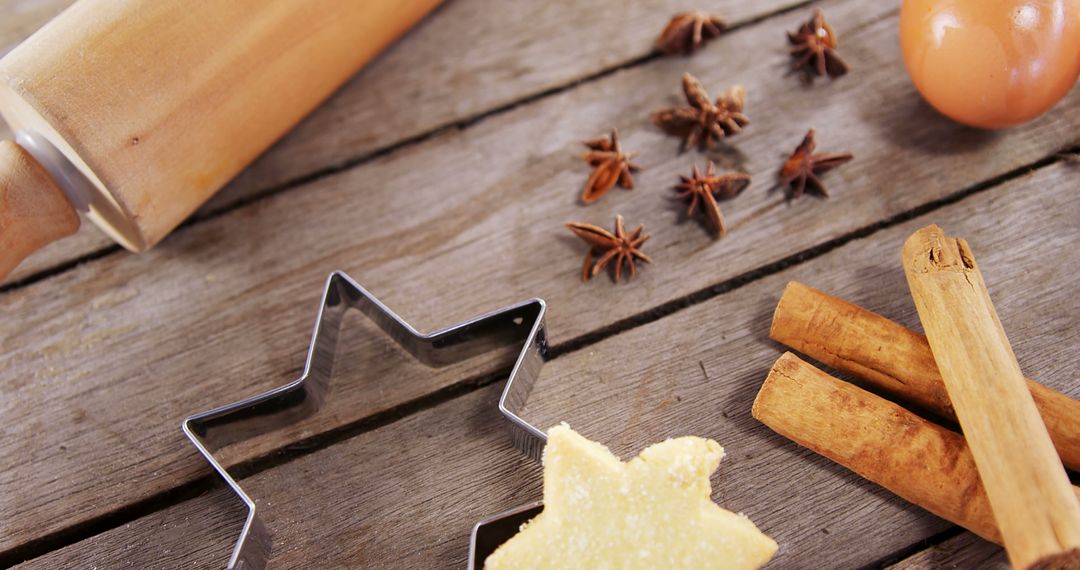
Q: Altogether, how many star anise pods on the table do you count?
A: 7